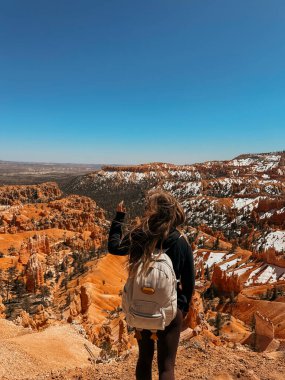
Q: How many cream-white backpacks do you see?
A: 1